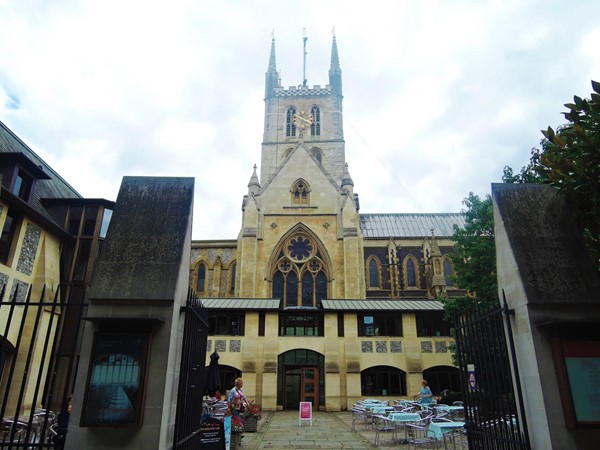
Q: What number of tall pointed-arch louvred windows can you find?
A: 2